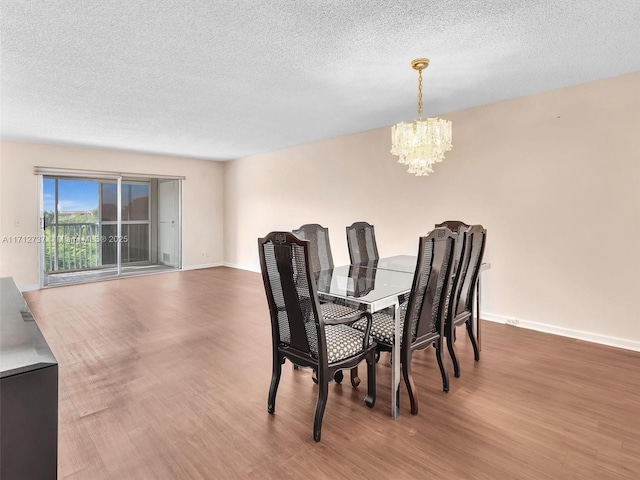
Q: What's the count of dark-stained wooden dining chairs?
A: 6